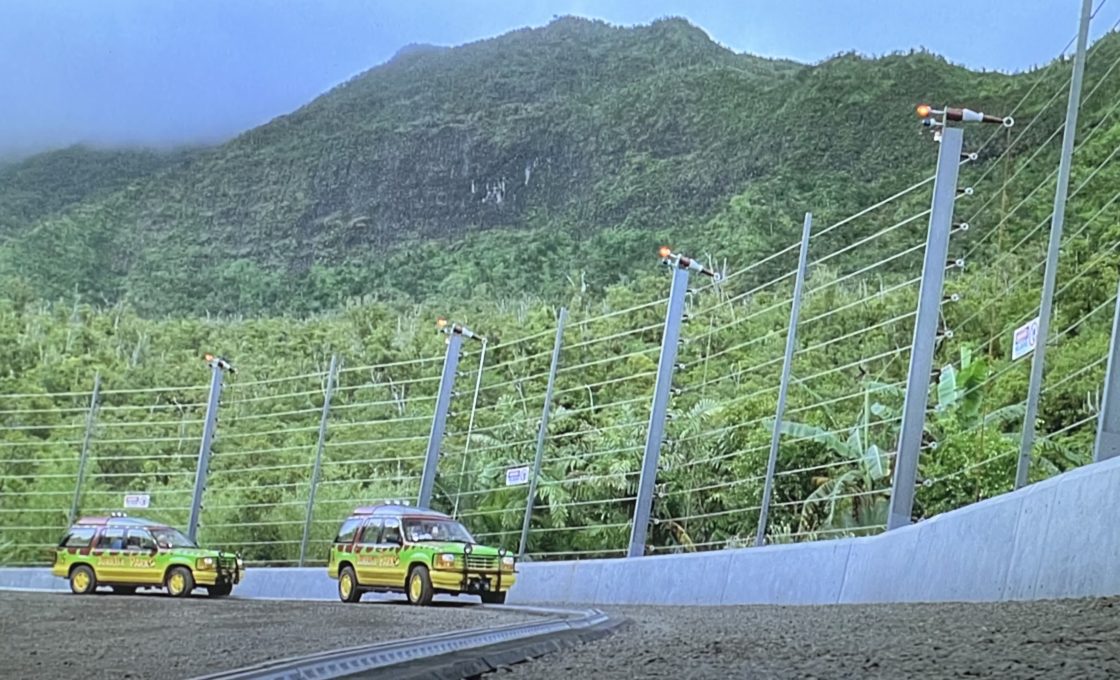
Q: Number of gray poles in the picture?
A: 10